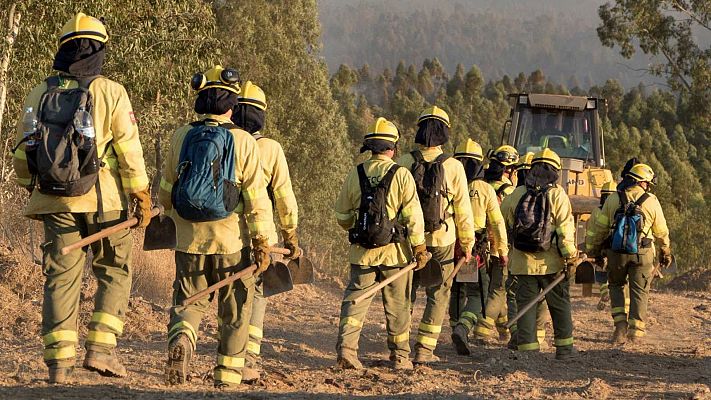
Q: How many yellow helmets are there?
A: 11